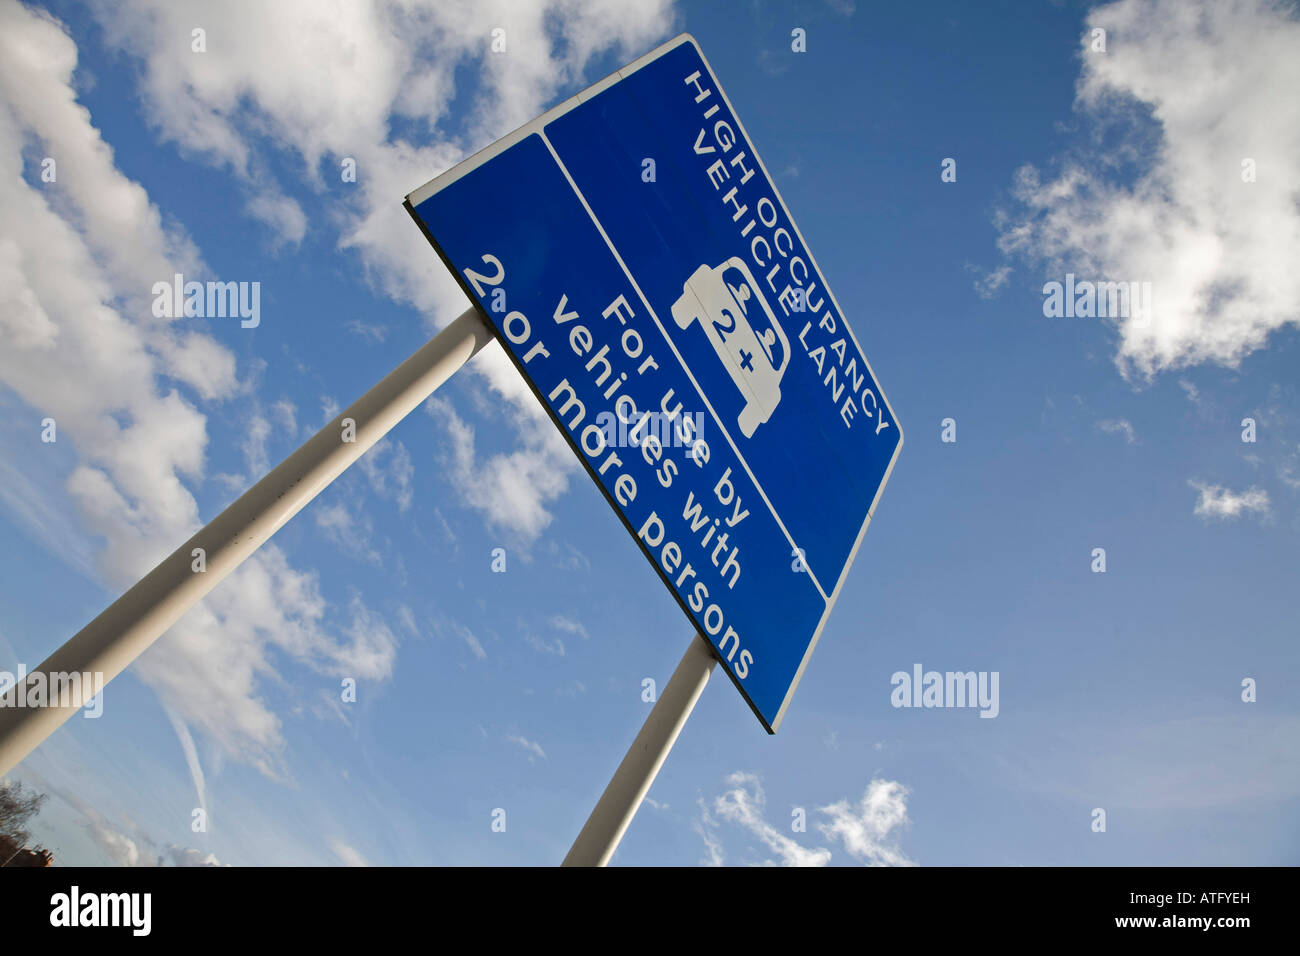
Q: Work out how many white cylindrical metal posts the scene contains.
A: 2